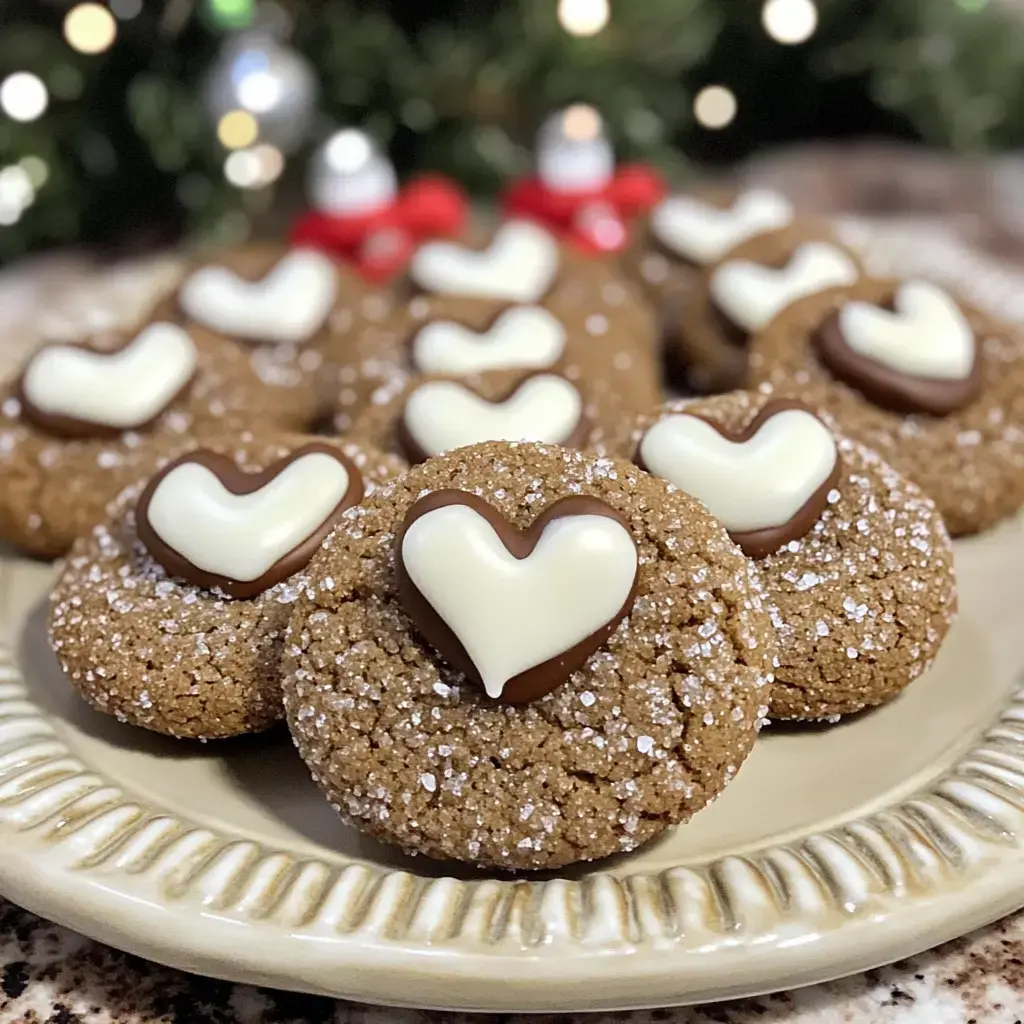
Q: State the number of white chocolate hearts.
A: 11